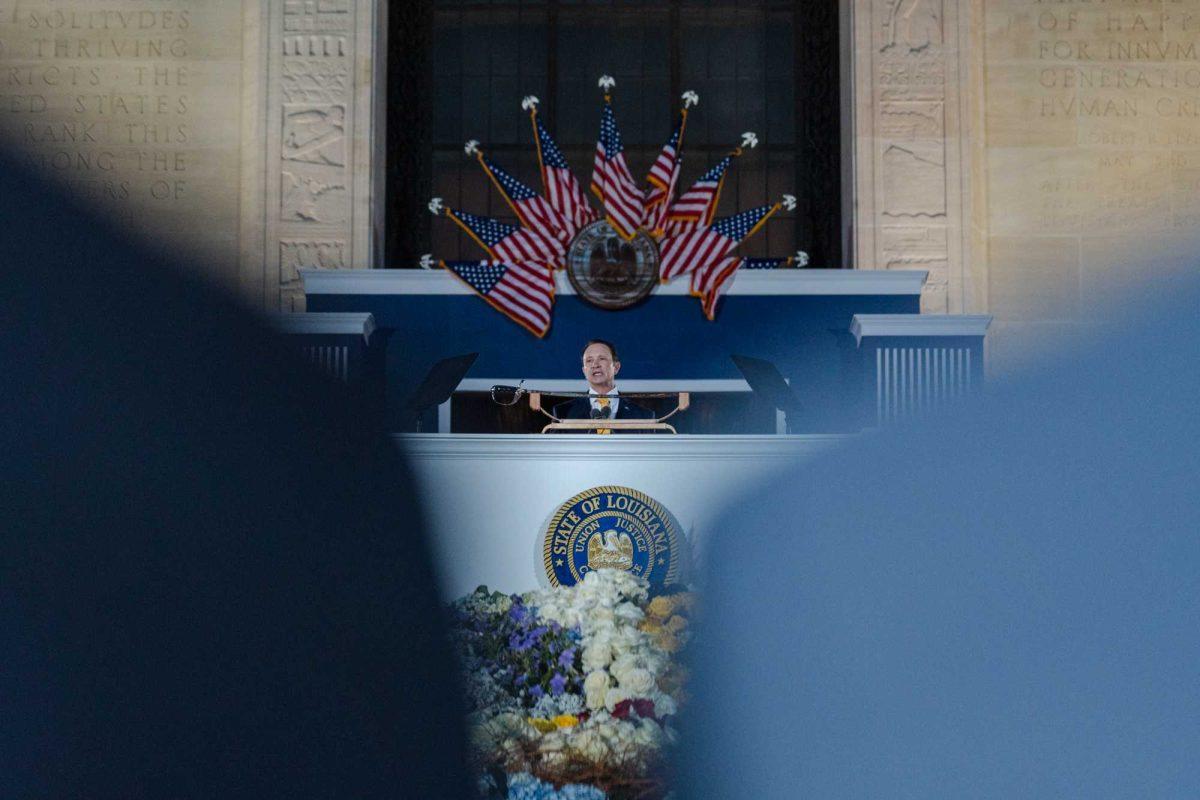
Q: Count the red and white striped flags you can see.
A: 9